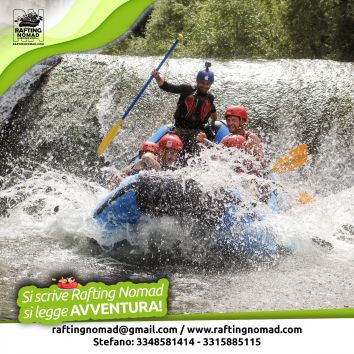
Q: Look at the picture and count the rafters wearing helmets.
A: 5